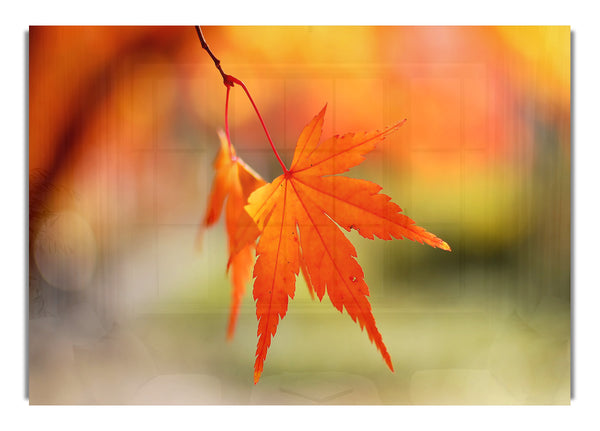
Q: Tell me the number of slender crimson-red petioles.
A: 2